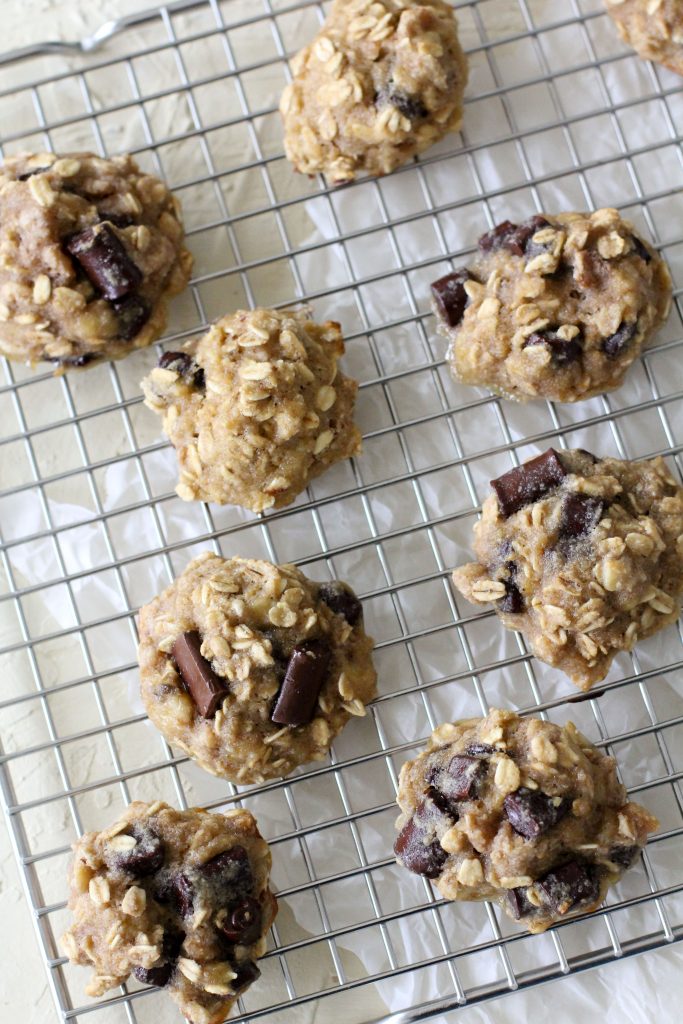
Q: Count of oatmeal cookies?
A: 9